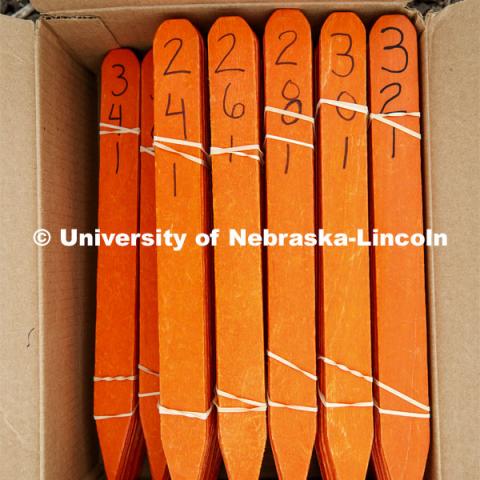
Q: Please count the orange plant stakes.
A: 7